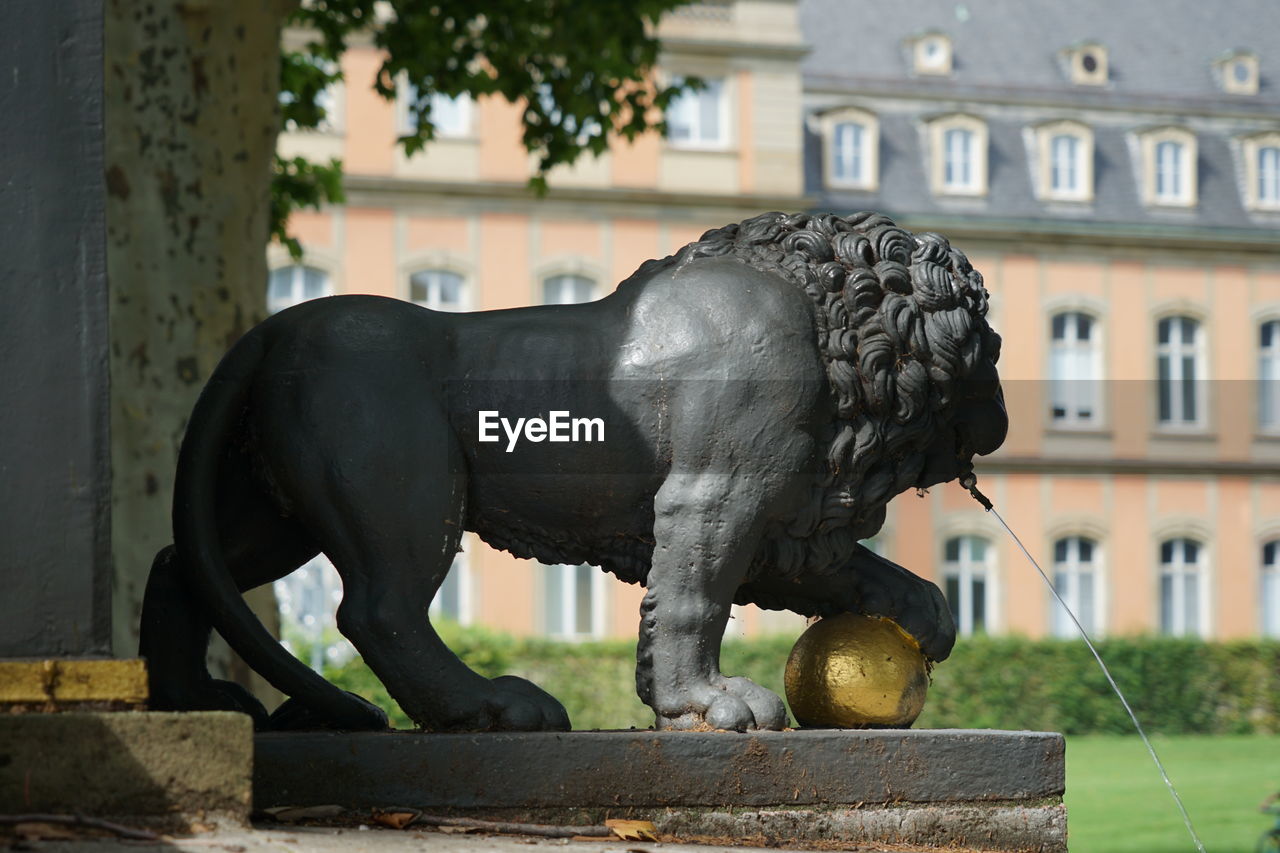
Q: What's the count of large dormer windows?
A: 5